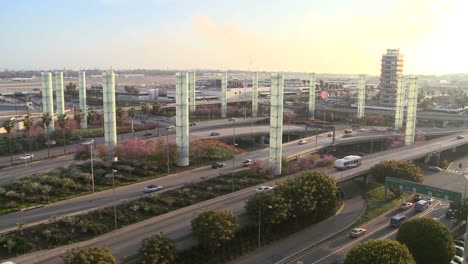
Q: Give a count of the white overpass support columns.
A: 13